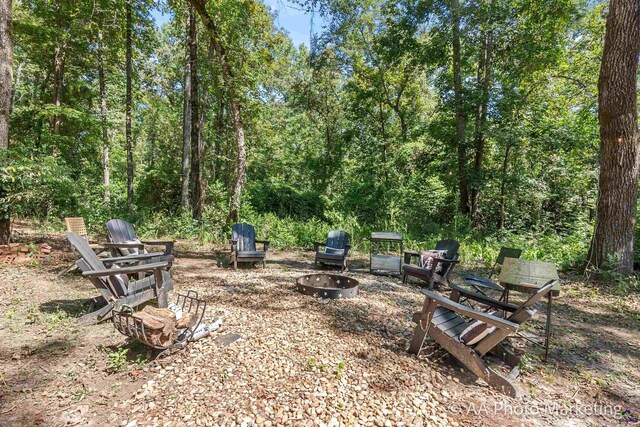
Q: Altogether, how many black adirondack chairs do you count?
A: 6